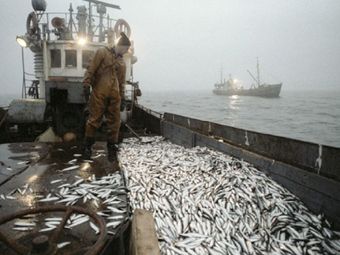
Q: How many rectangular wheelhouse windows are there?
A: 3